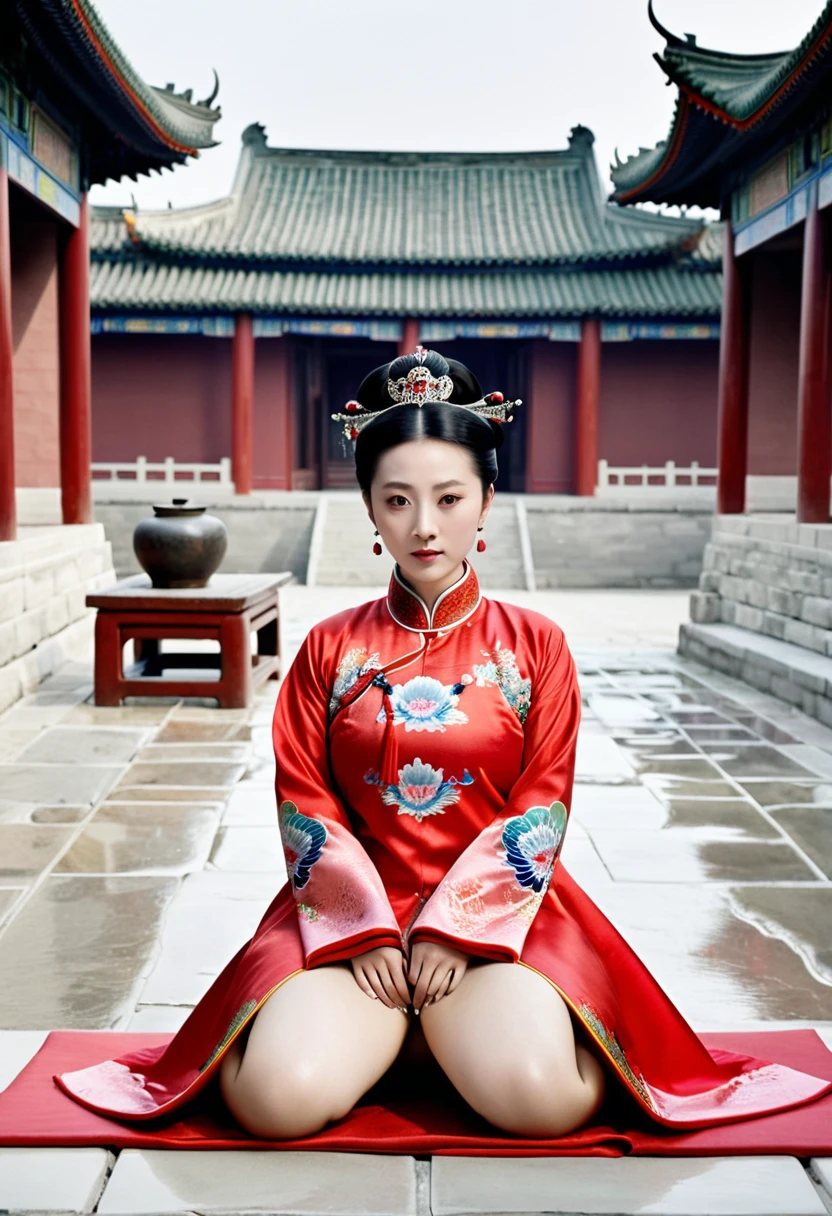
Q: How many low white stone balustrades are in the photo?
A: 2